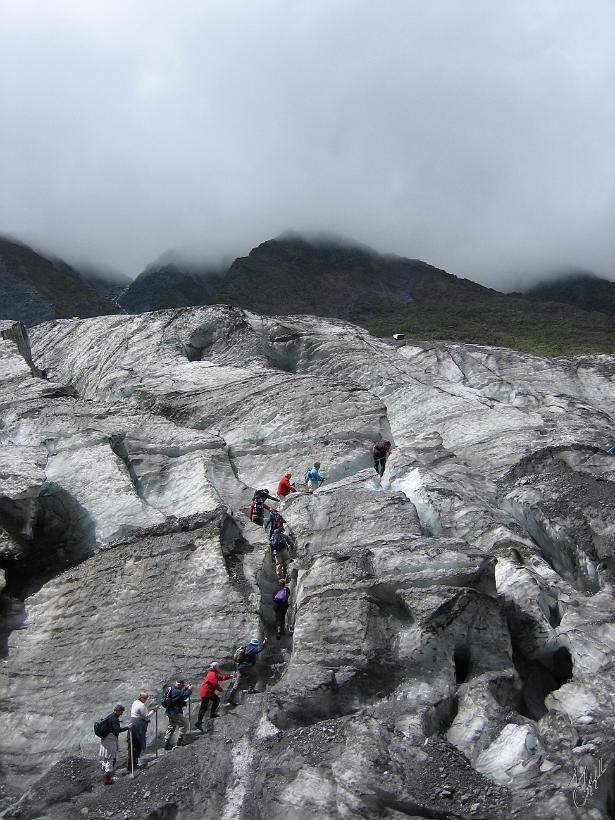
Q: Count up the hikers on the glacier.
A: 13